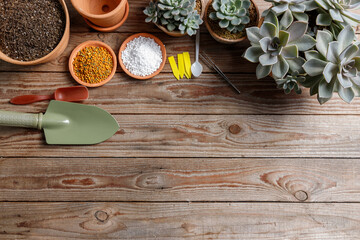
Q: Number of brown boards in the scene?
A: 6